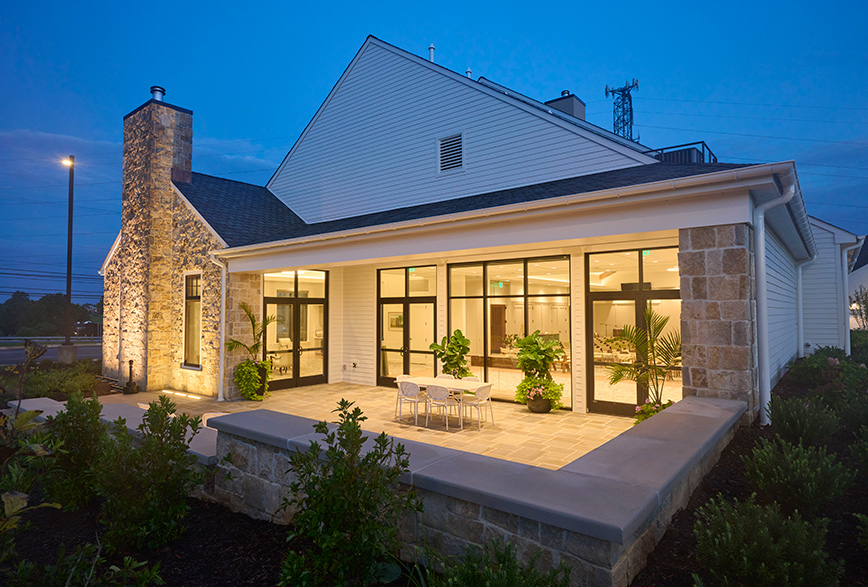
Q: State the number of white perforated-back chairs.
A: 6